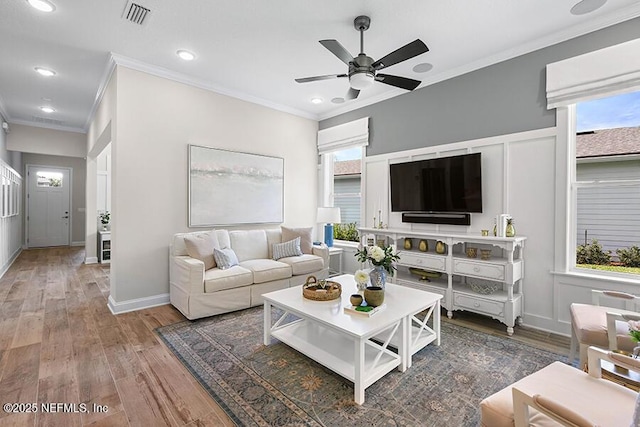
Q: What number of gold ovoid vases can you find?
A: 3